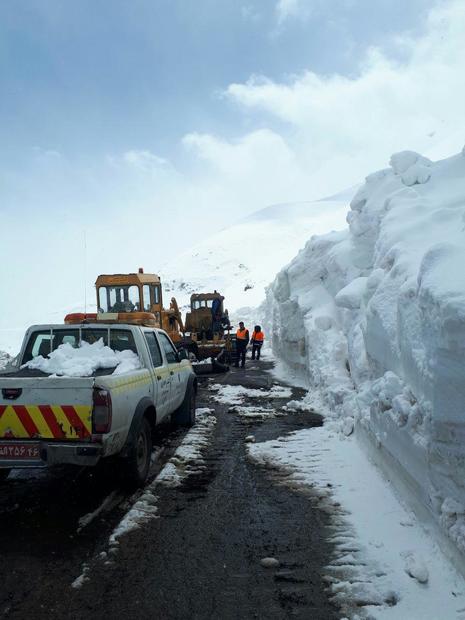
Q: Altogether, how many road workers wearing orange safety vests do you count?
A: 2